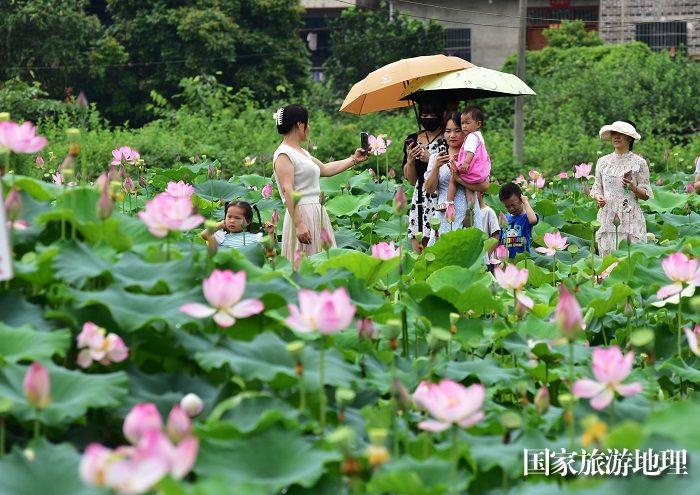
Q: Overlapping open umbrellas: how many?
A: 2